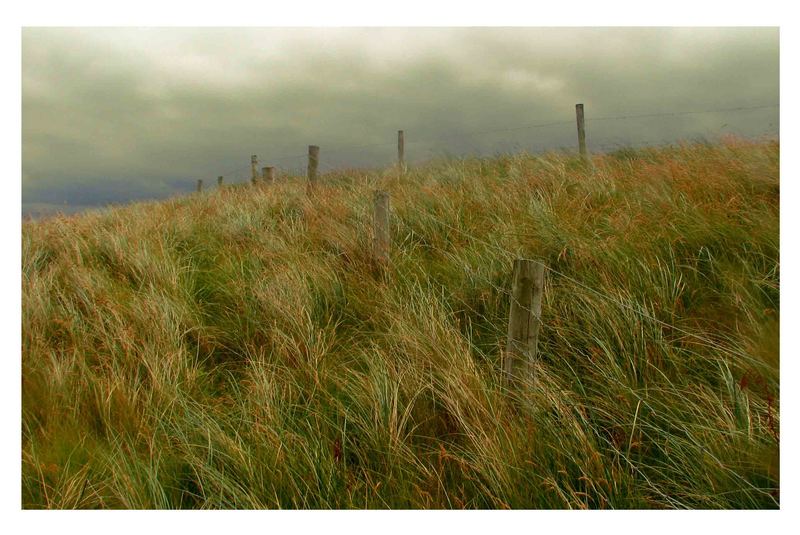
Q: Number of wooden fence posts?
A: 9